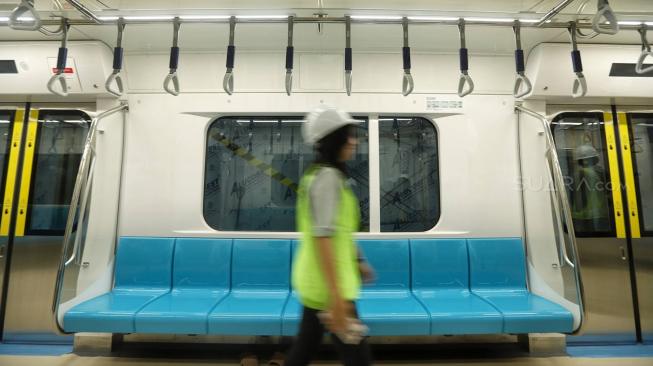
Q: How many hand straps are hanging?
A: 13